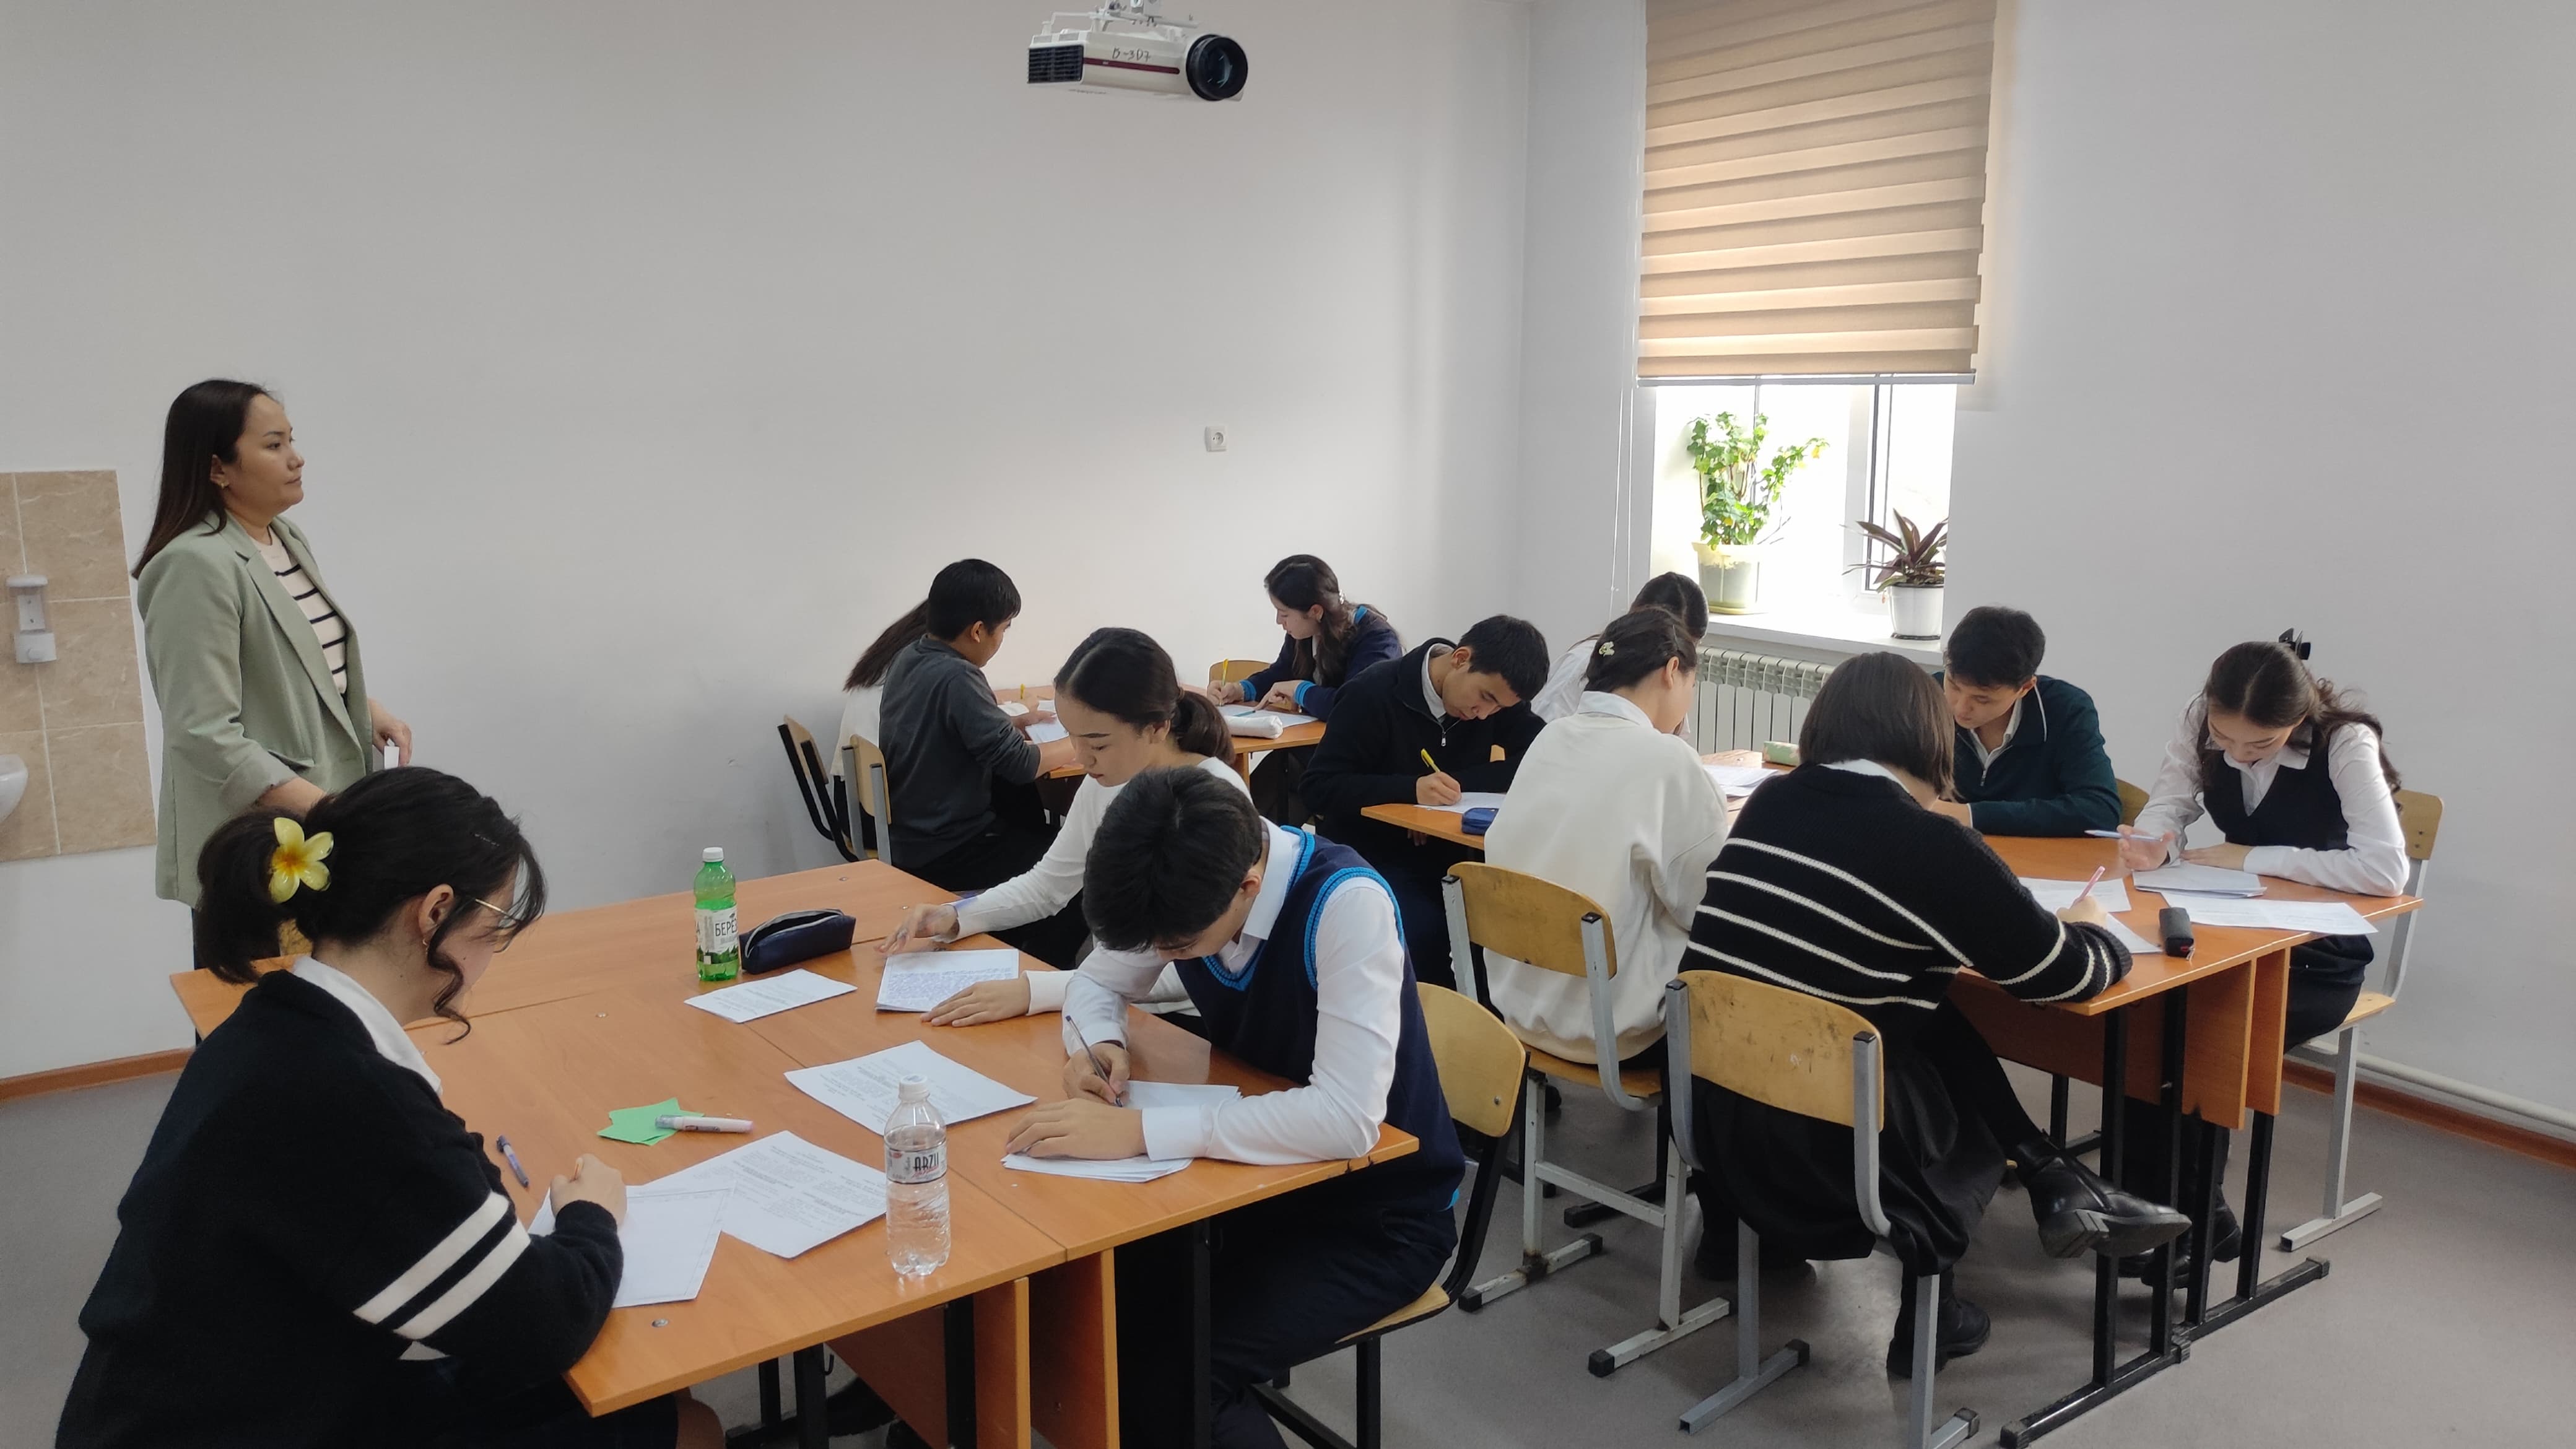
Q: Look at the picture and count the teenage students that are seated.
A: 12